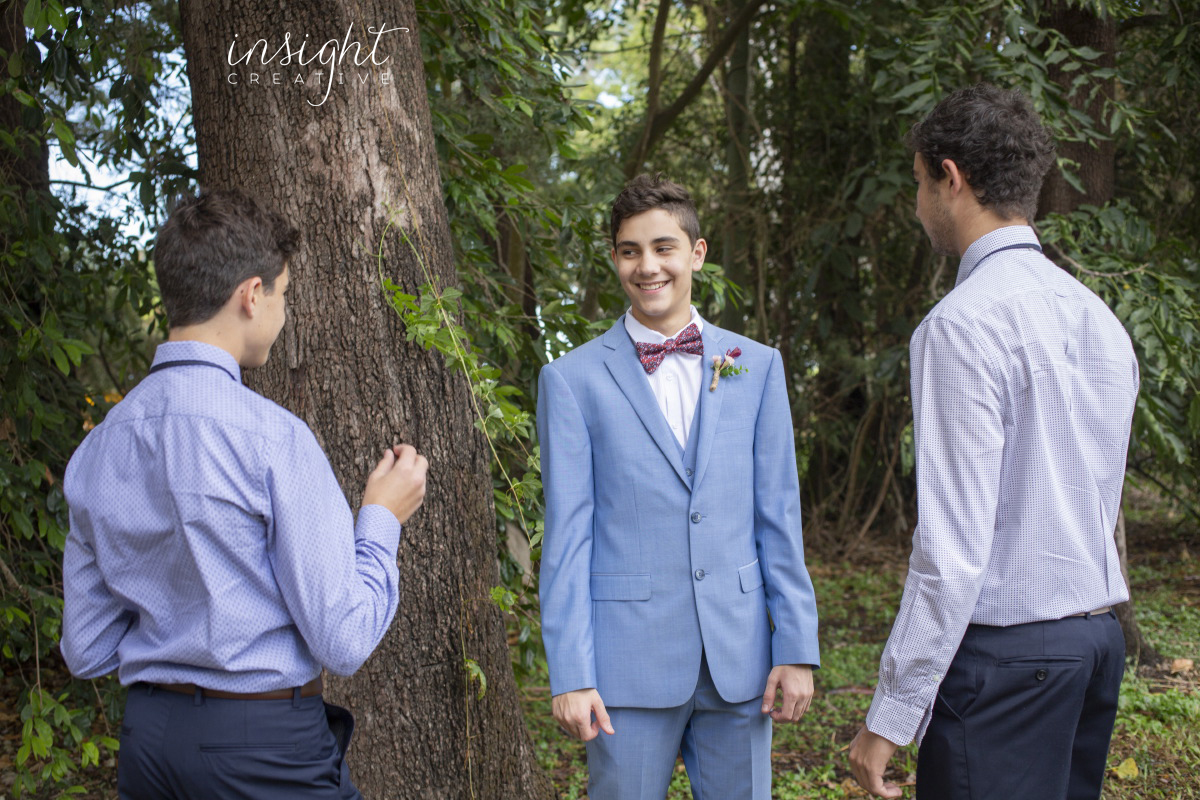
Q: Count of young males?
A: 3